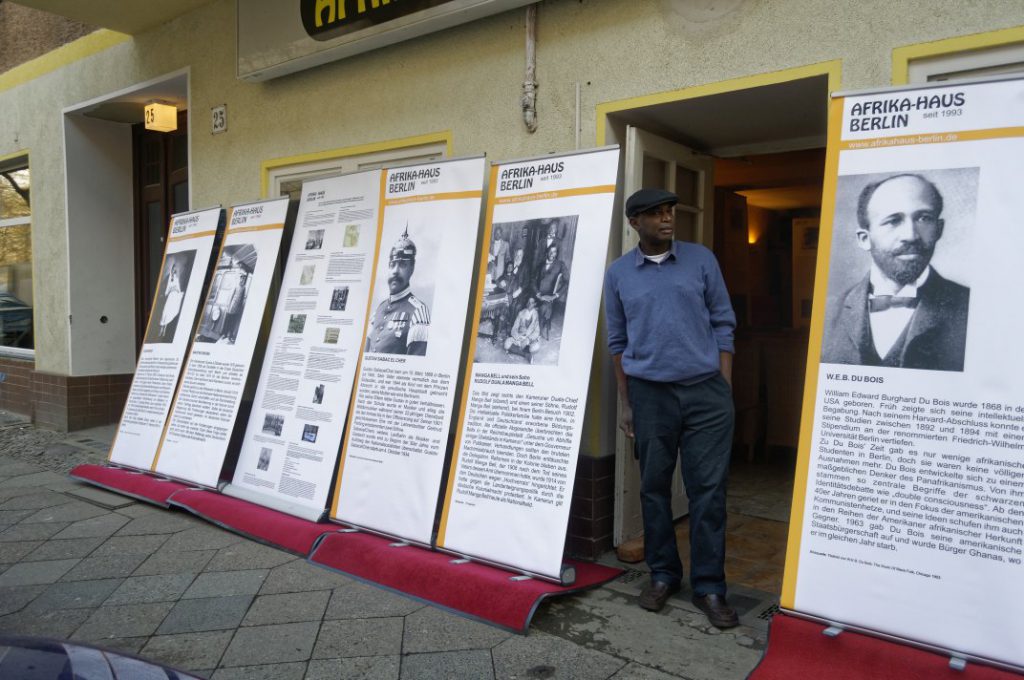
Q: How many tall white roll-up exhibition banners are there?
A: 6